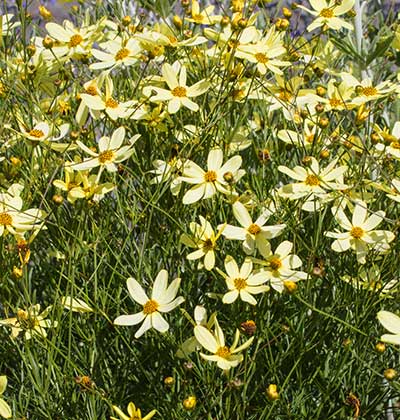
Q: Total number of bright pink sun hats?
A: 0